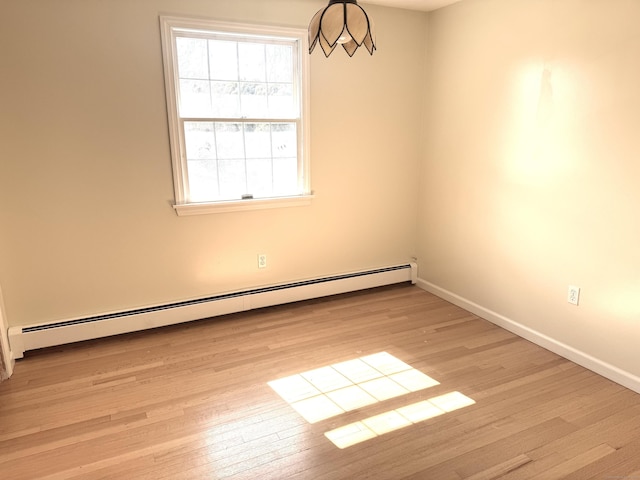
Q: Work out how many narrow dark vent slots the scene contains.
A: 1